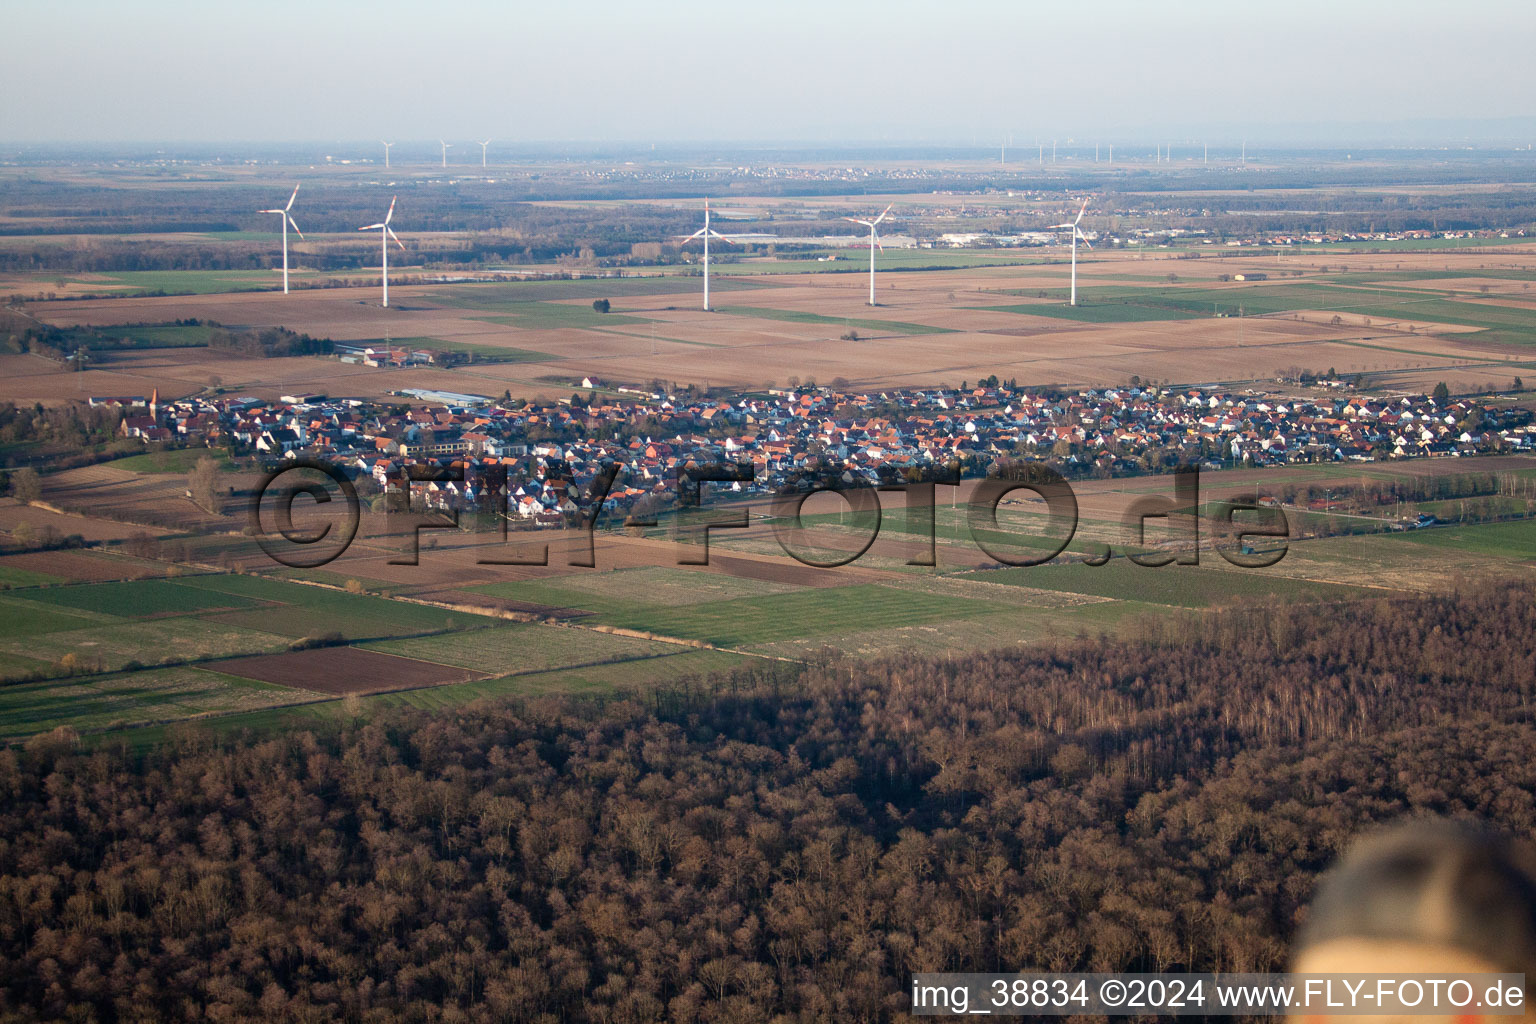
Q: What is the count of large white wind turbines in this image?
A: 5